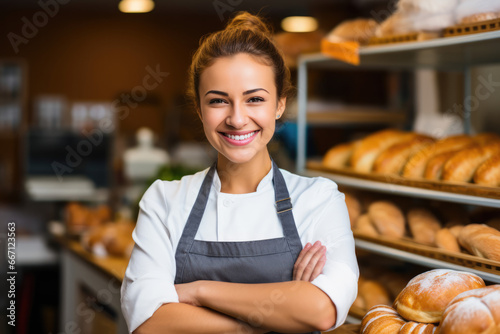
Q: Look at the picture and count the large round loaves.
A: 2